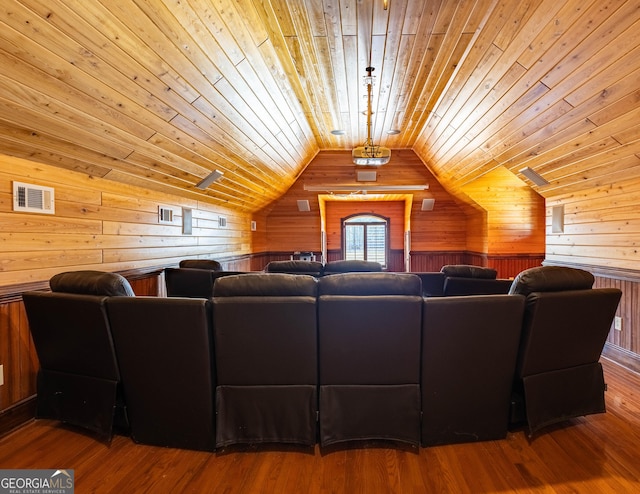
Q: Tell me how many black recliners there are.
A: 8